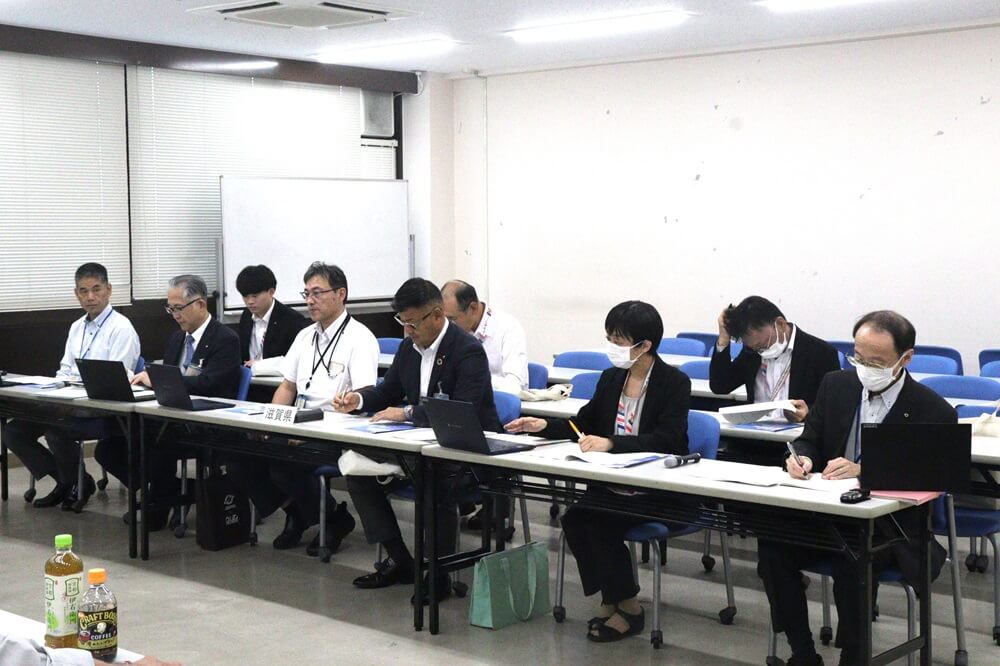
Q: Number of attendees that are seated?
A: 9